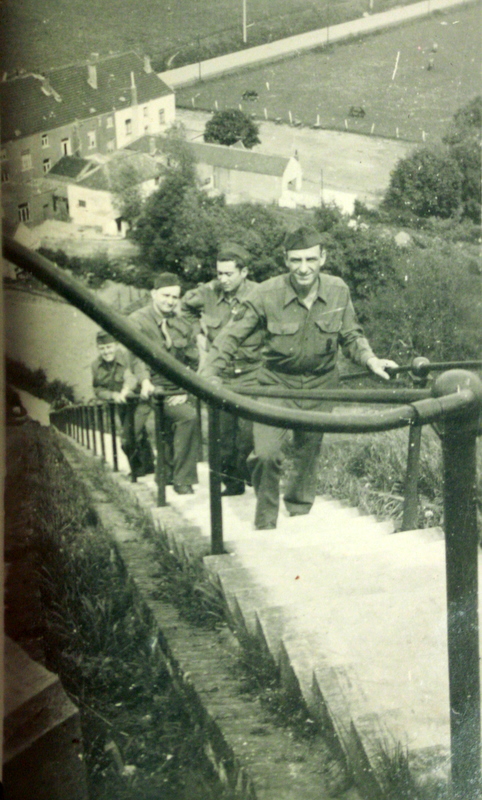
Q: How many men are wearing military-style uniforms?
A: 4